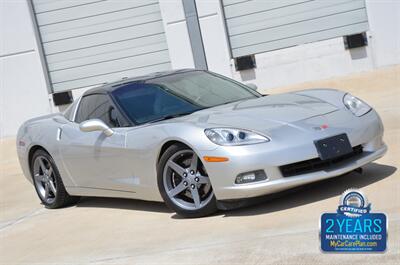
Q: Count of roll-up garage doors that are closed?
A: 2